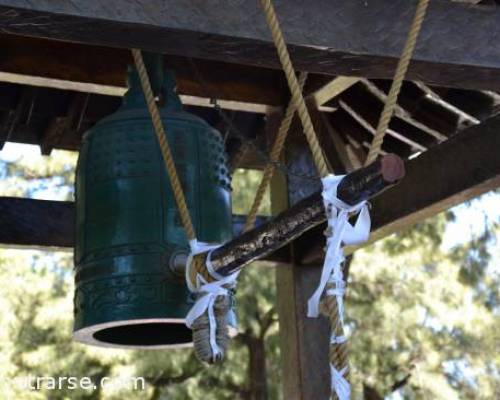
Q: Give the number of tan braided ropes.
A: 4